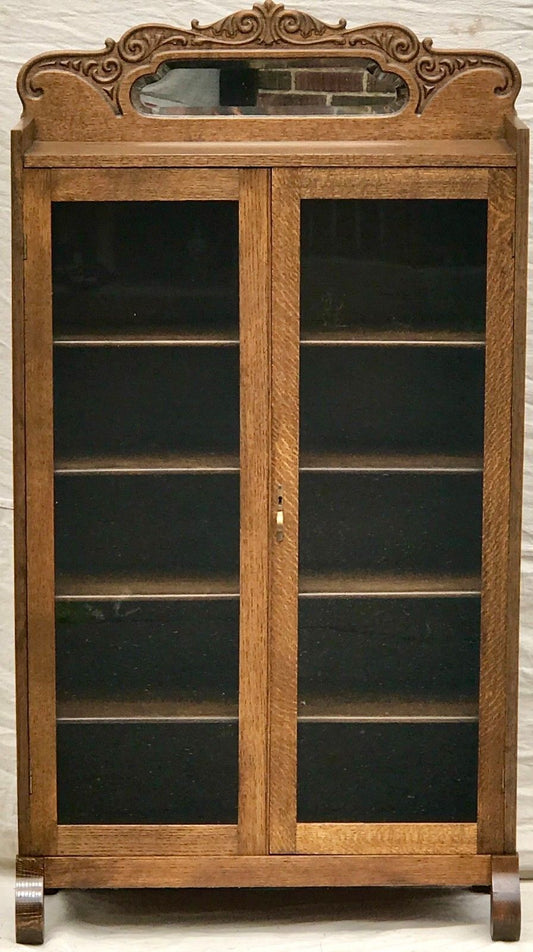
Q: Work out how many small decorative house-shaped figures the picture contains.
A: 0